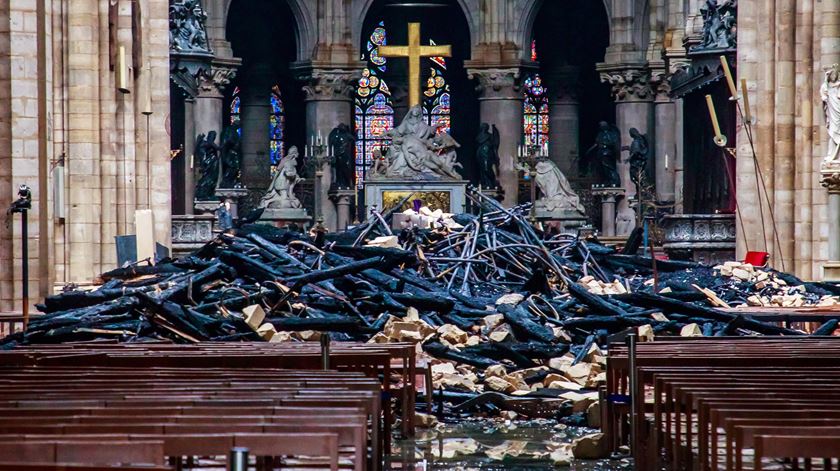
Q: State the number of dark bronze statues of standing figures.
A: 6